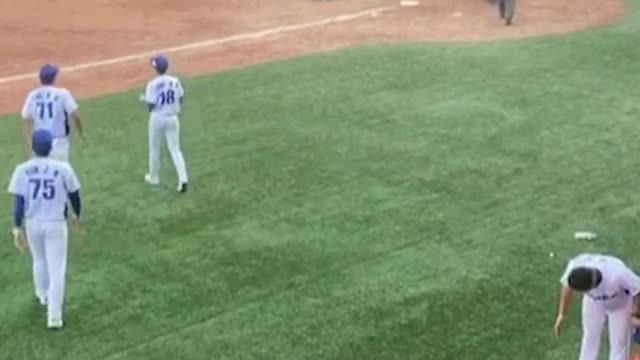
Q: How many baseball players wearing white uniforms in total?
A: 4